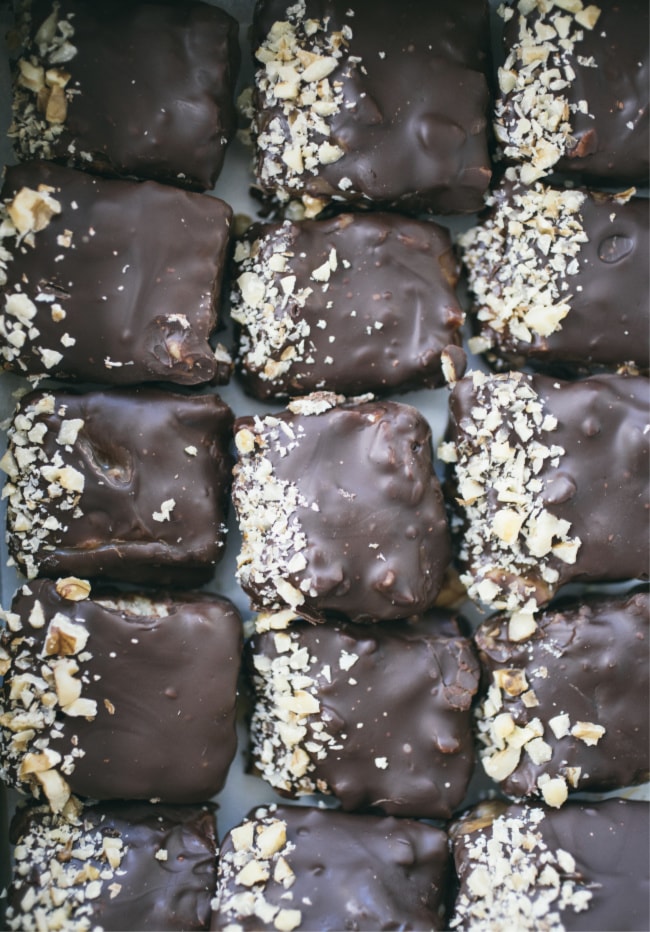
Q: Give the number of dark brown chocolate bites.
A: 15